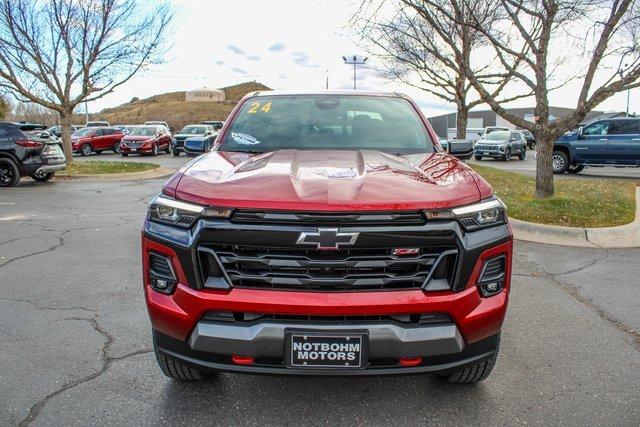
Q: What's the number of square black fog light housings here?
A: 2